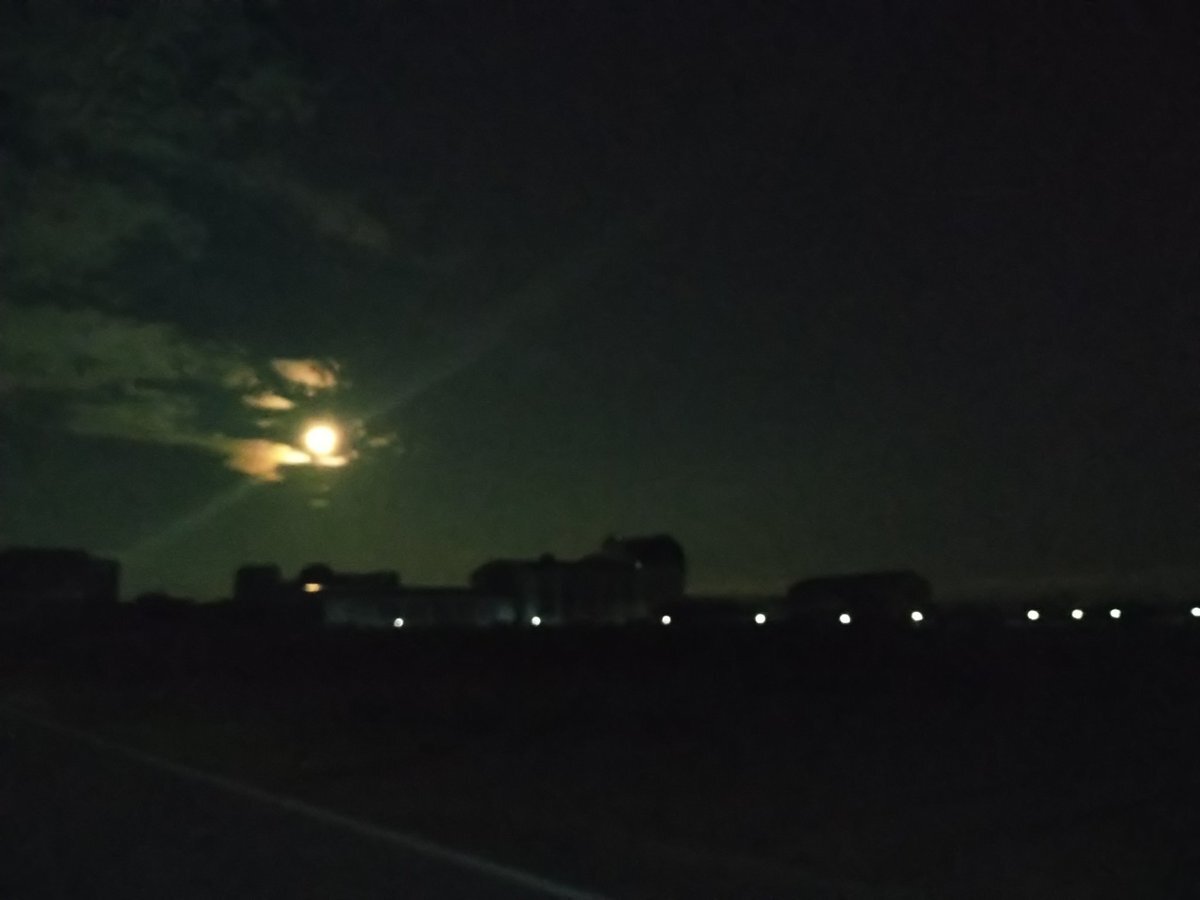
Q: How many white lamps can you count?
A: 10